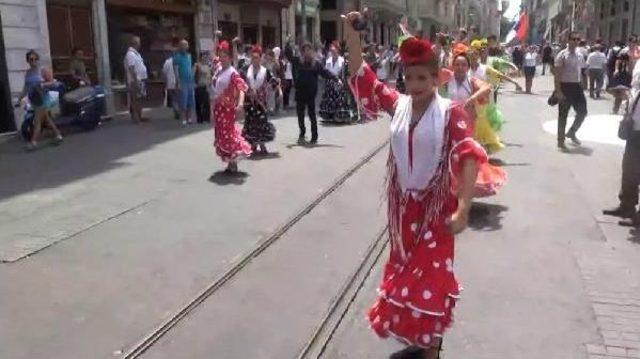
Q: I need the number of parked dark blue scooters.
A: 1